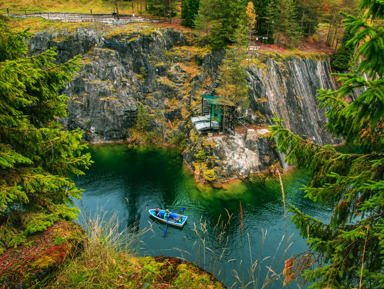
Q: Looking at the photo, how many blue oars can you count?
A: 2